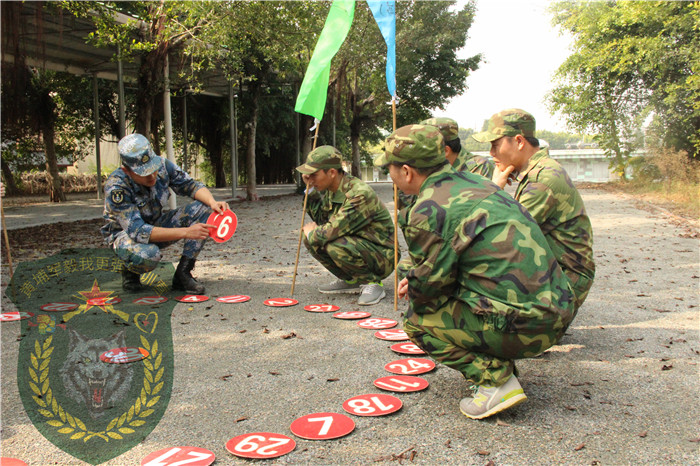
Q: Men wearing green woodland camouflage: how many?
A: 4